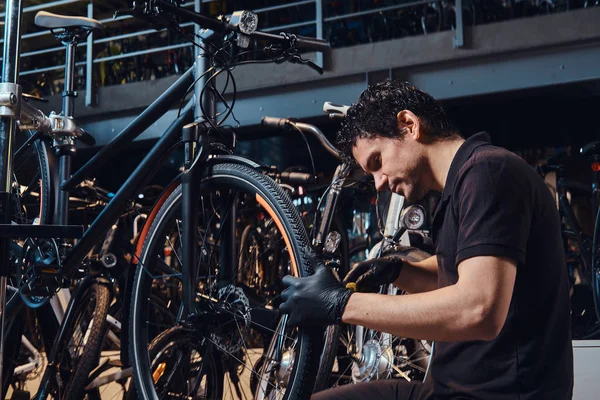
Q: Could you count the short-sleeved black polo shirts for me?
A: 1